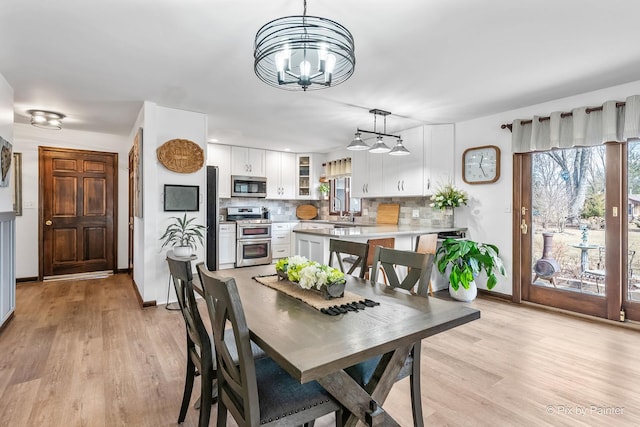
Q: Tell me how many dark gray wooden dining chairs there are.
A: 4